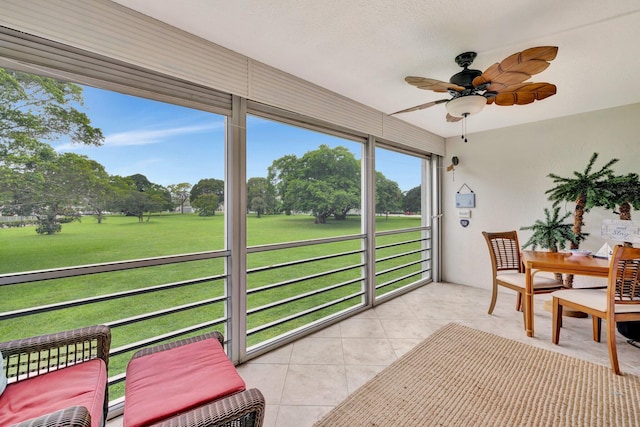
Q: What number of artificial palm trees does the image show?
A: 3